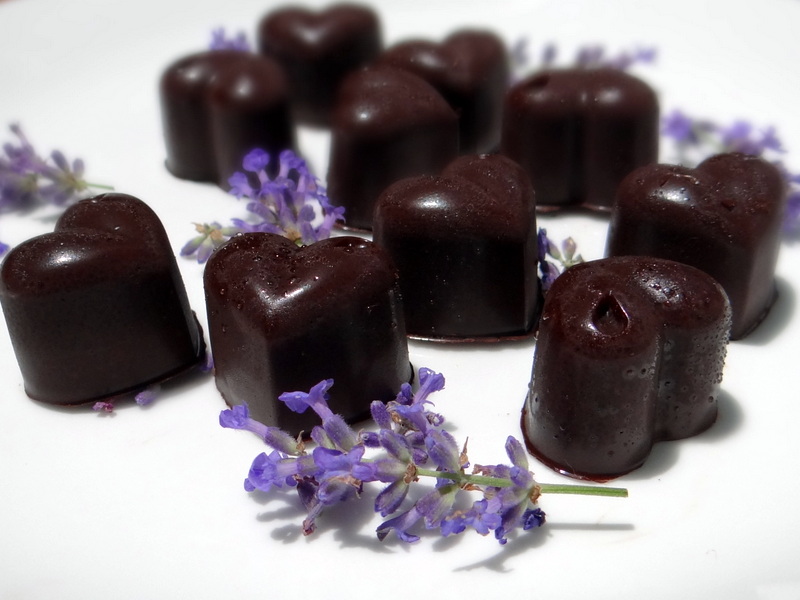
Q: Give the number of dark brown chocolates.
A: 10